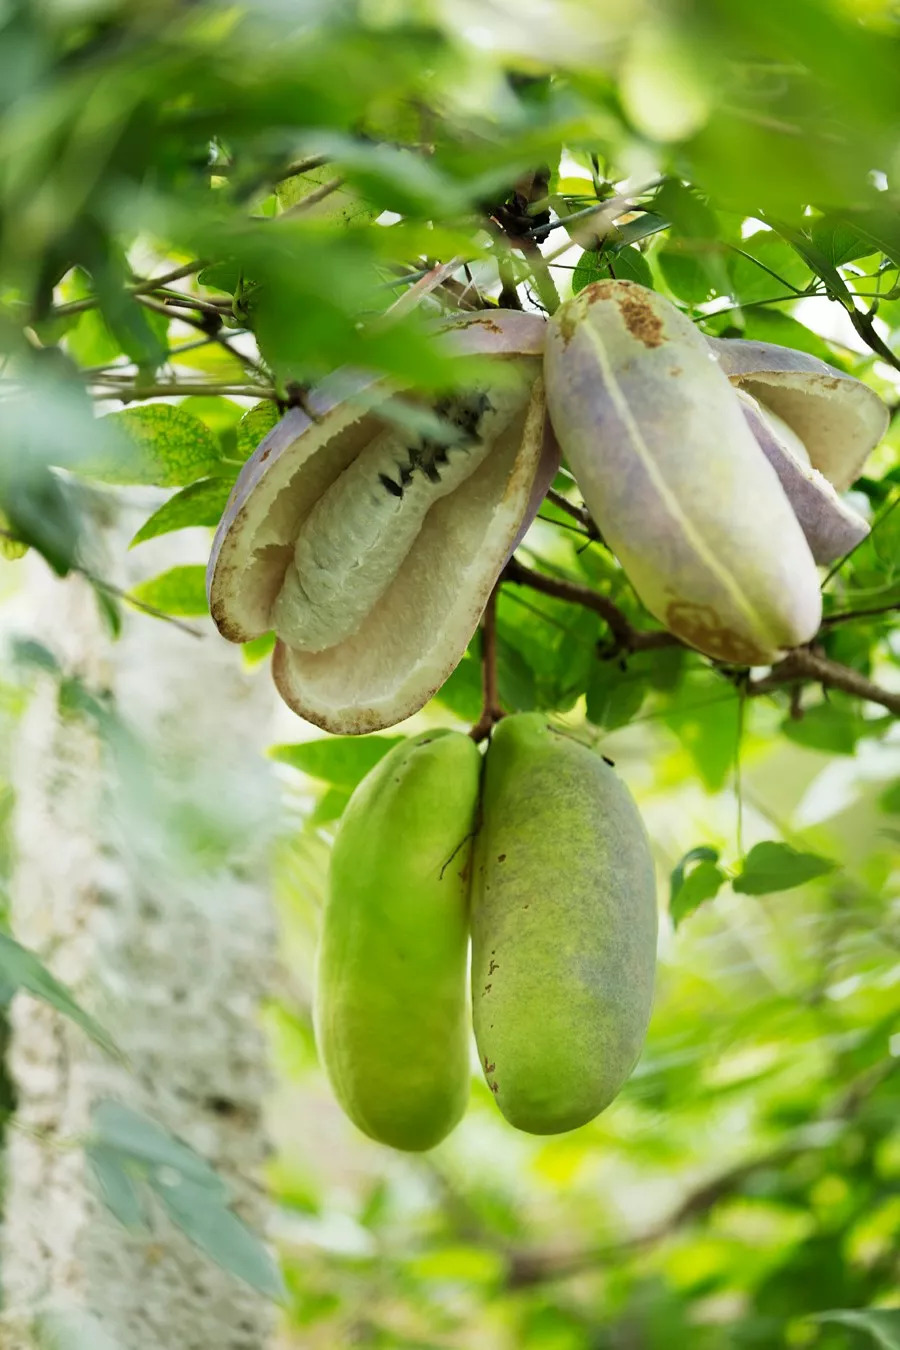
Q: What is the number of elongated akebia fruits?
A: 5